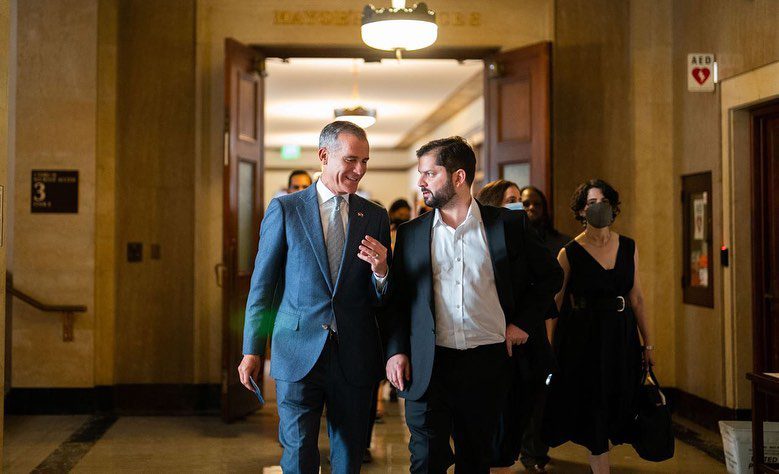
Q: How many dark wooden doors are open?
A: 2